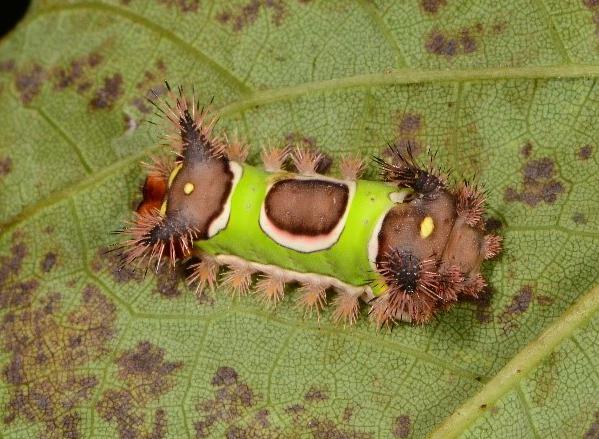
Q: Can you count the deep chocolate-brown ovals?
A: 1